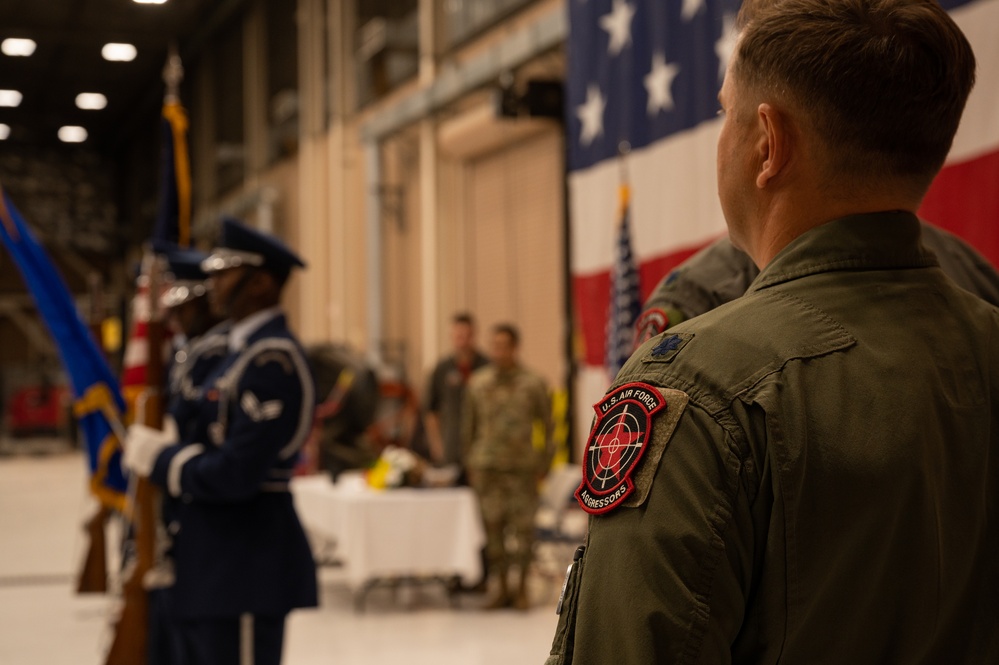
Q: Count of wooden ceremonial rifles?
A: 2